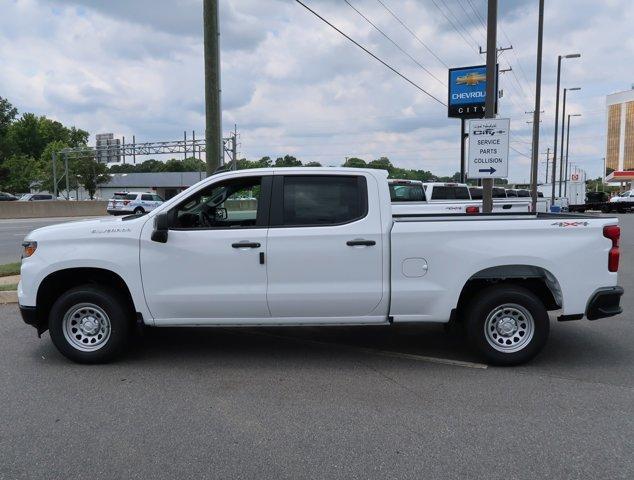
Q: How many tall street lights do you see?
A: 3